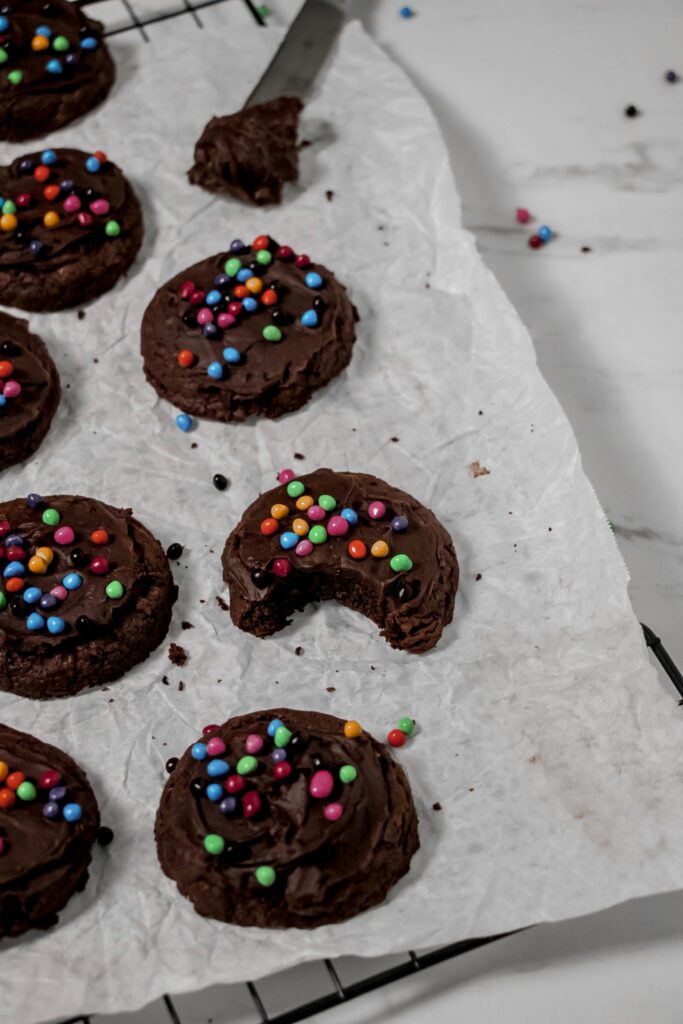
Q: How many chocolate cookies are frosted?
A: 8